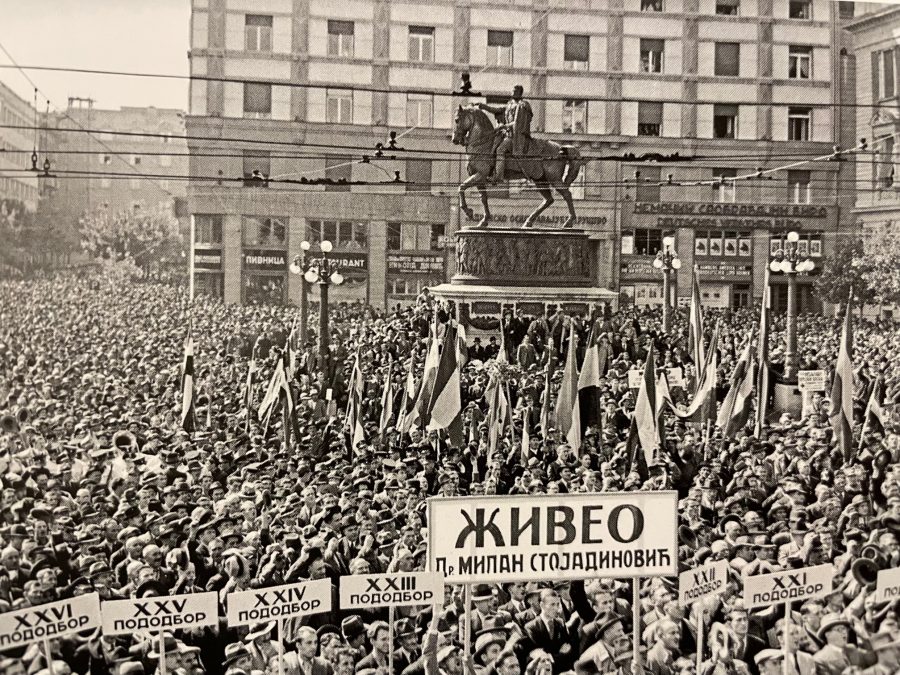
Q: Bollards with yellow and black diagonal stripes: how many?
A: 0